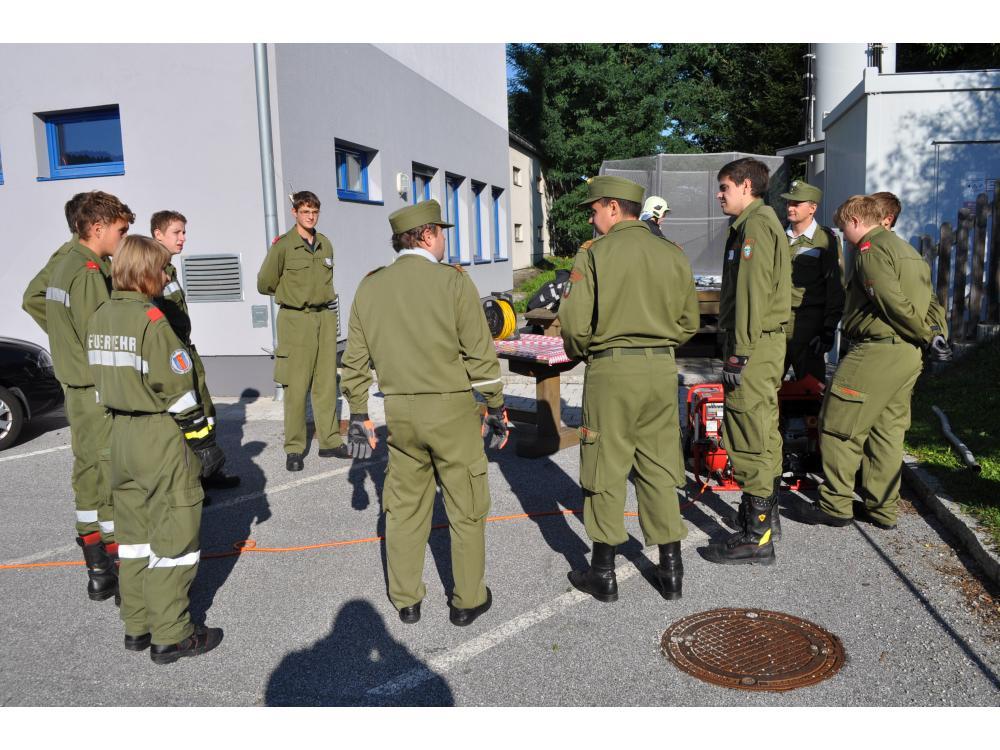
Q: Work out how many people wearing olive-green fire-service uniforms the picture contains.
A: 11